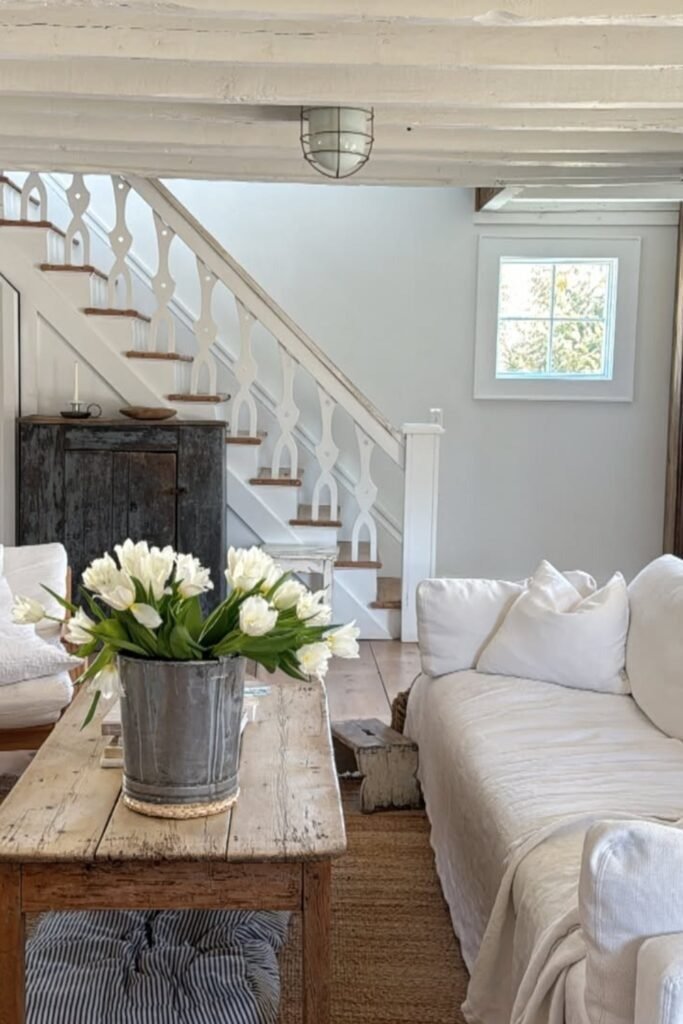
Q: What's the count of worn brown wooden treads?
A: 11